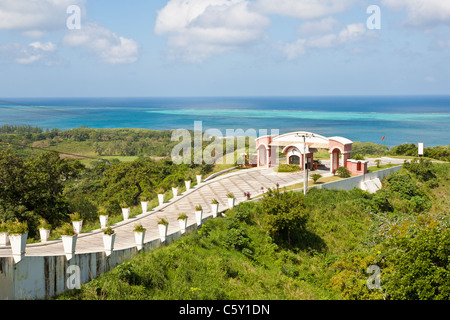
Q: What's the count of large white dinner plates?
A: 0